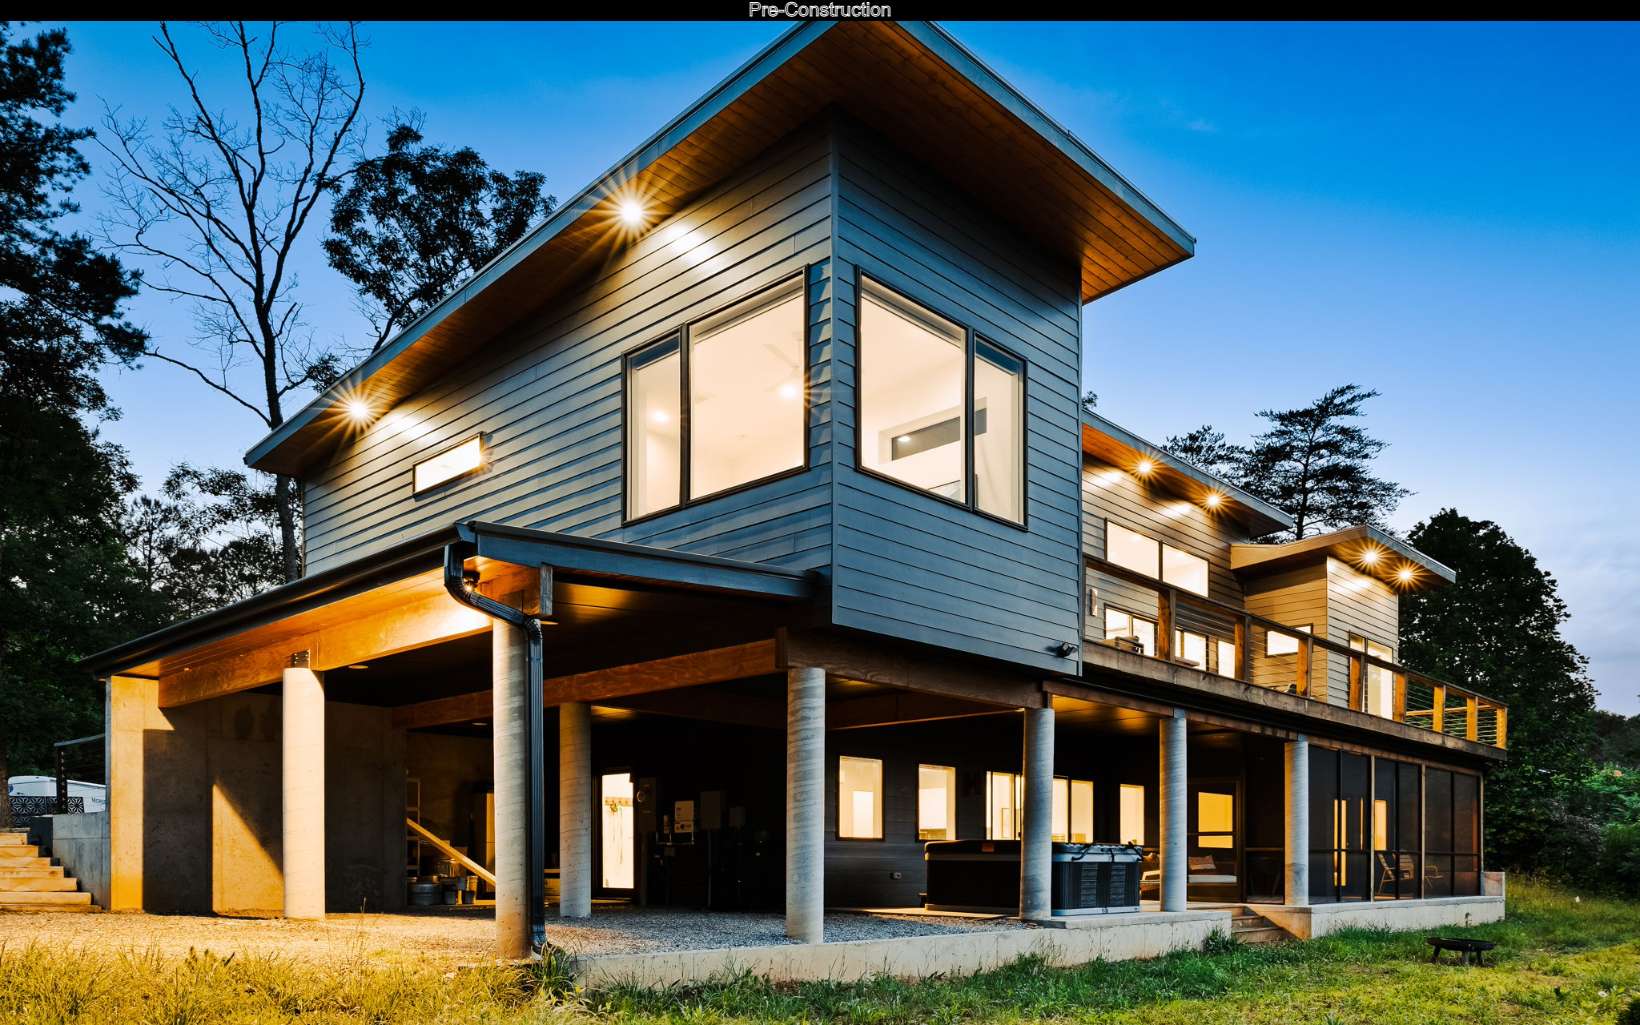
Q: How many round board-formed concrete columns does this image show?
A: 7